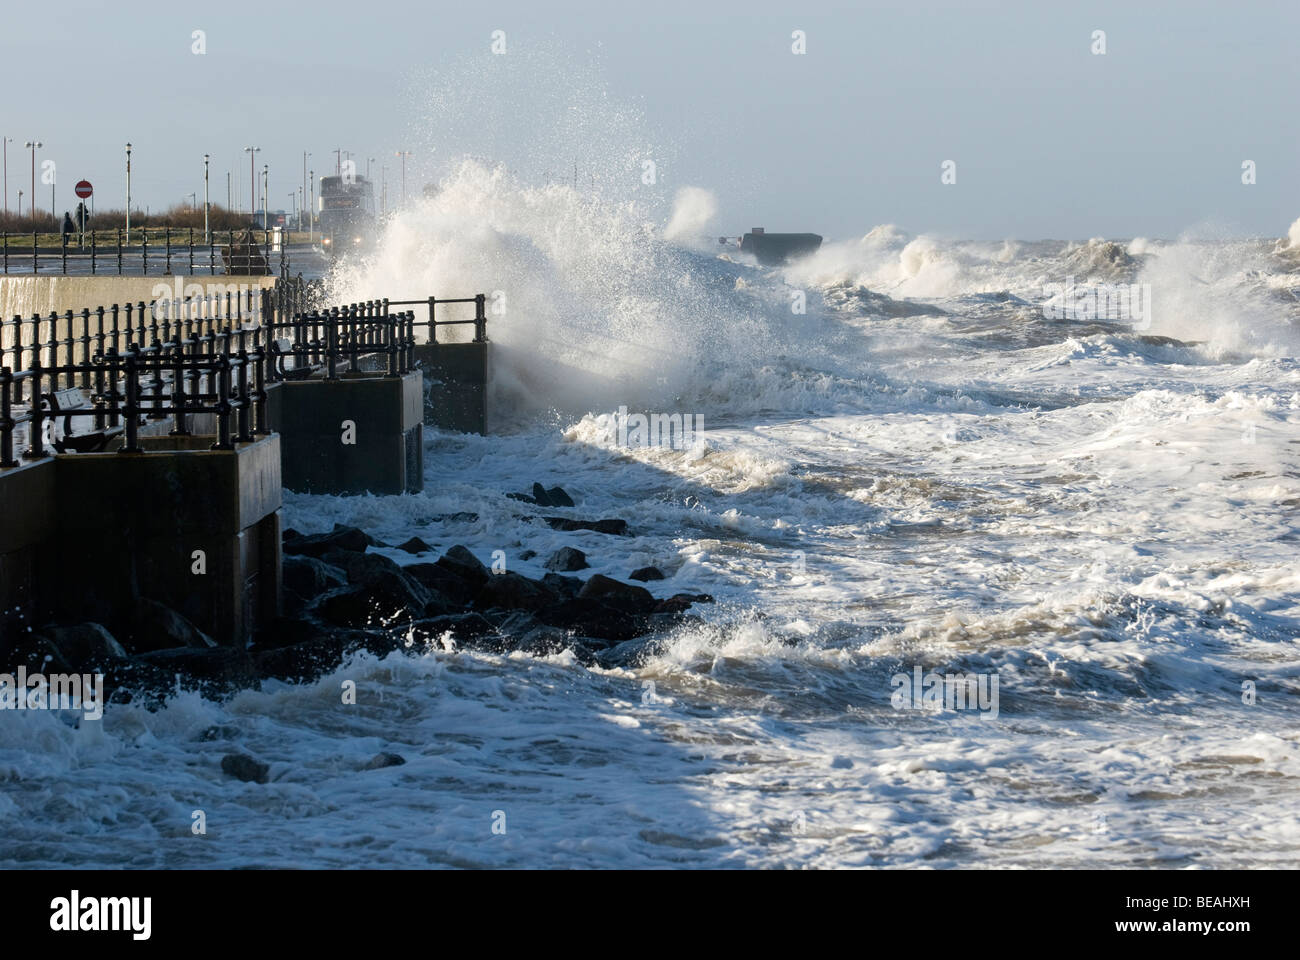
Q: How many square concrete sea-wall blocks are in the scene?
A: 3